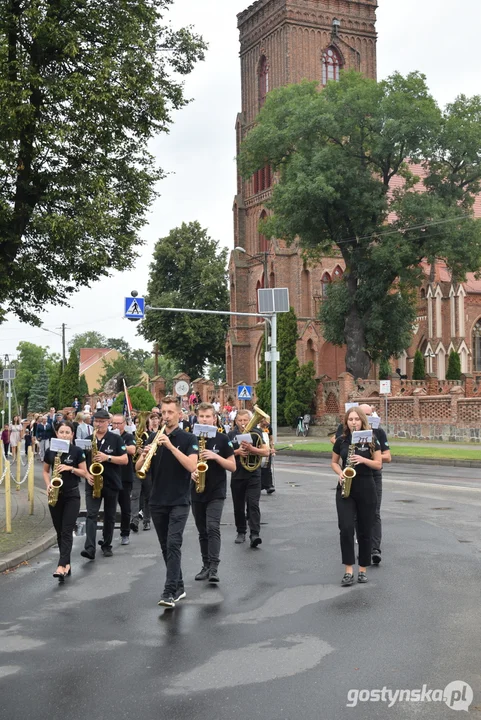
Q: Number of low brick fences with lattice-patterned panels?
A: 1